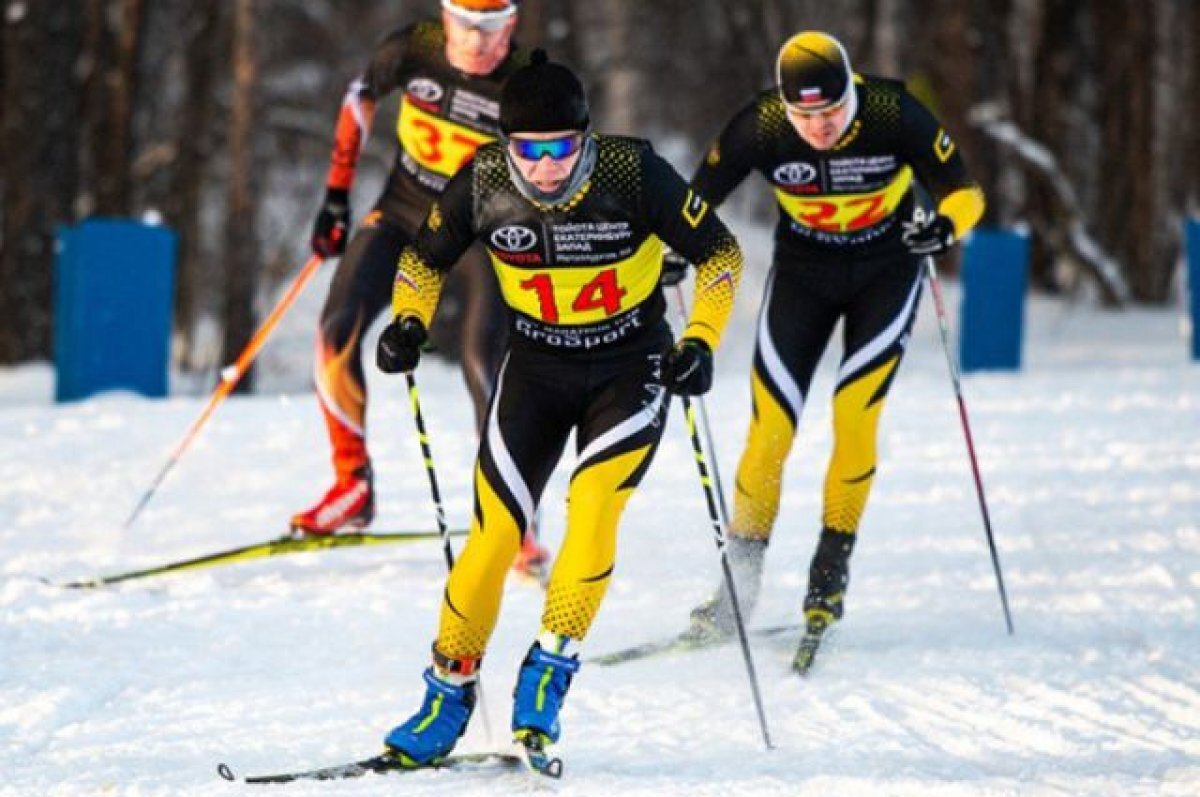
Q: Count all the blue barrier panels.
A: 3